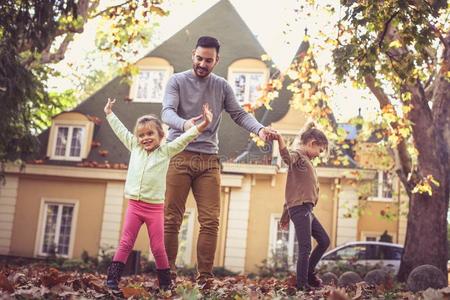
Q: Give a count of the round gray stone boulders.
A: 4